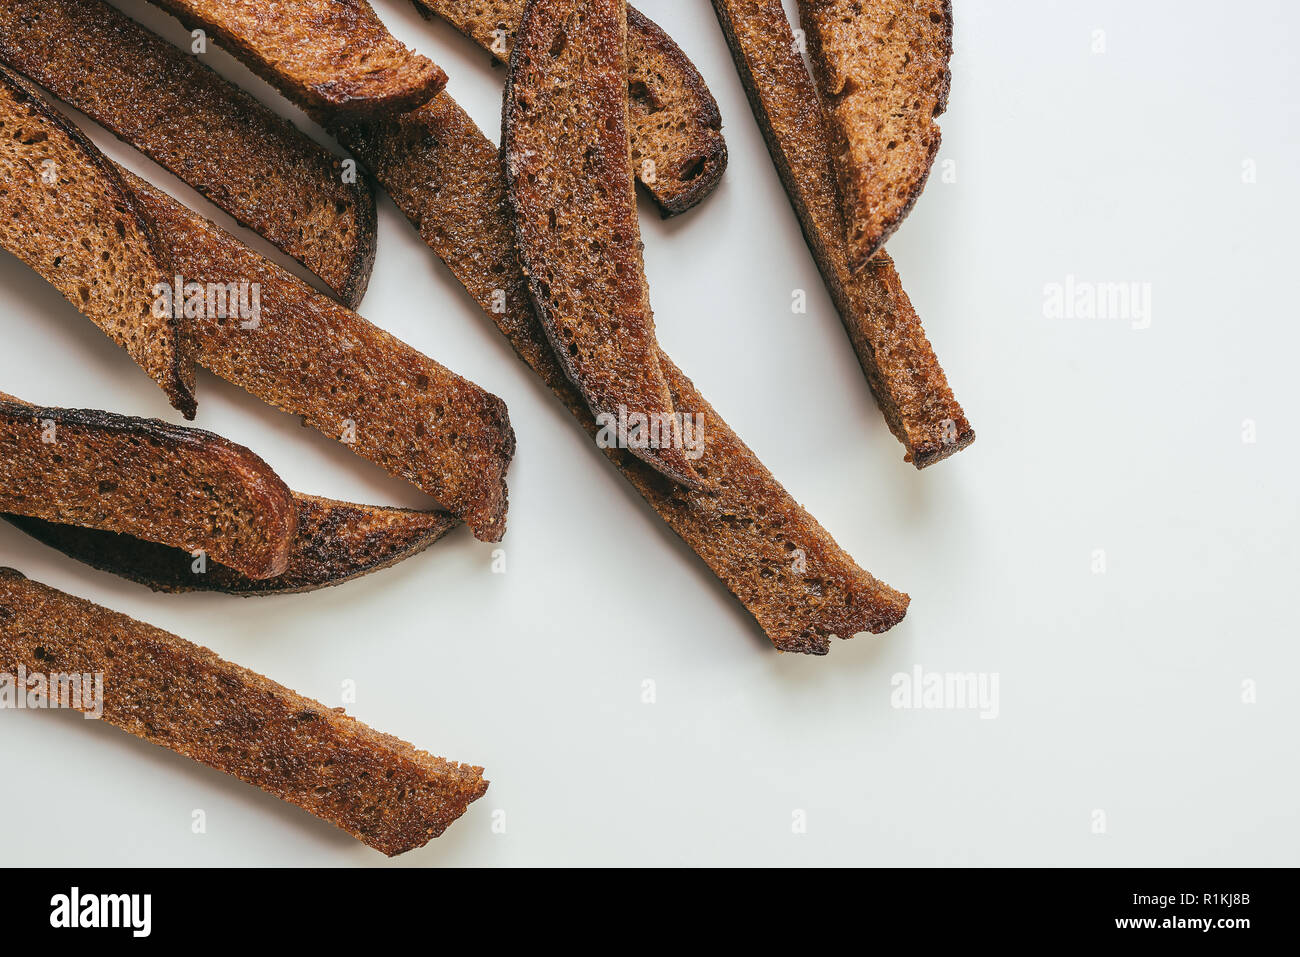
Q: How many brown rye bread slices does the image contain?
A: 12